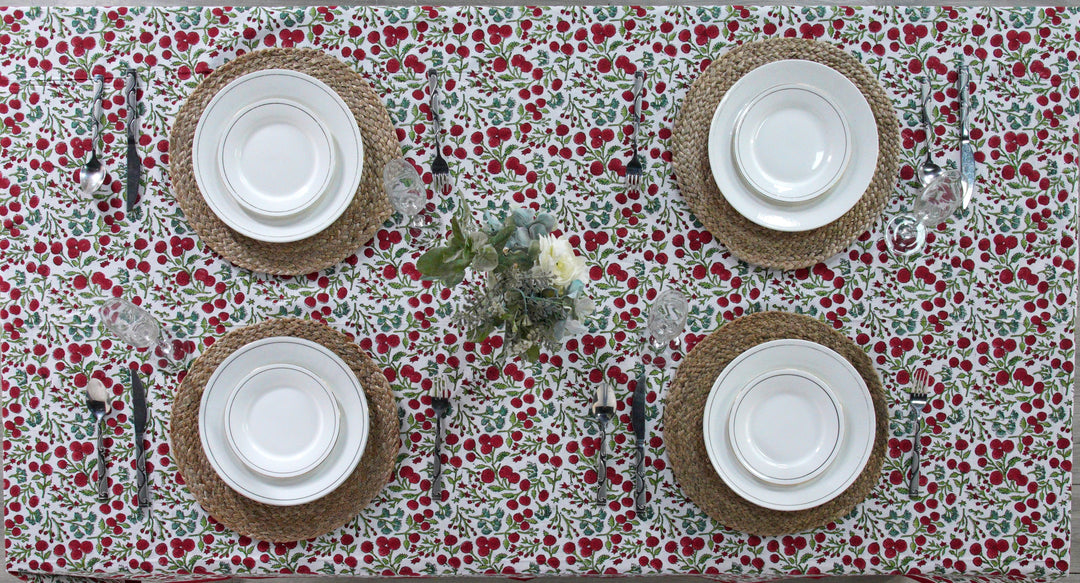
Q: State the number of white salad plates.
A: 4